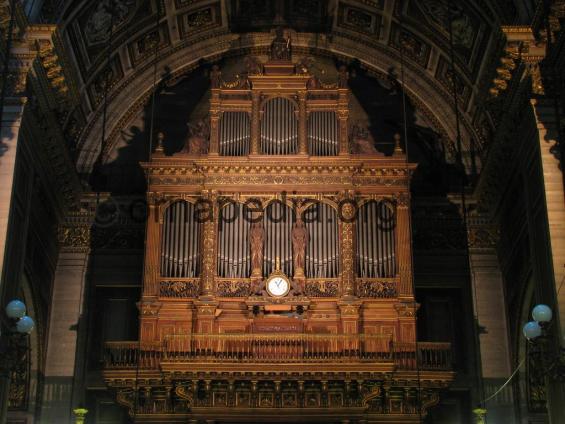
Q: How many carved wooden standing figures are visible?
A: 2